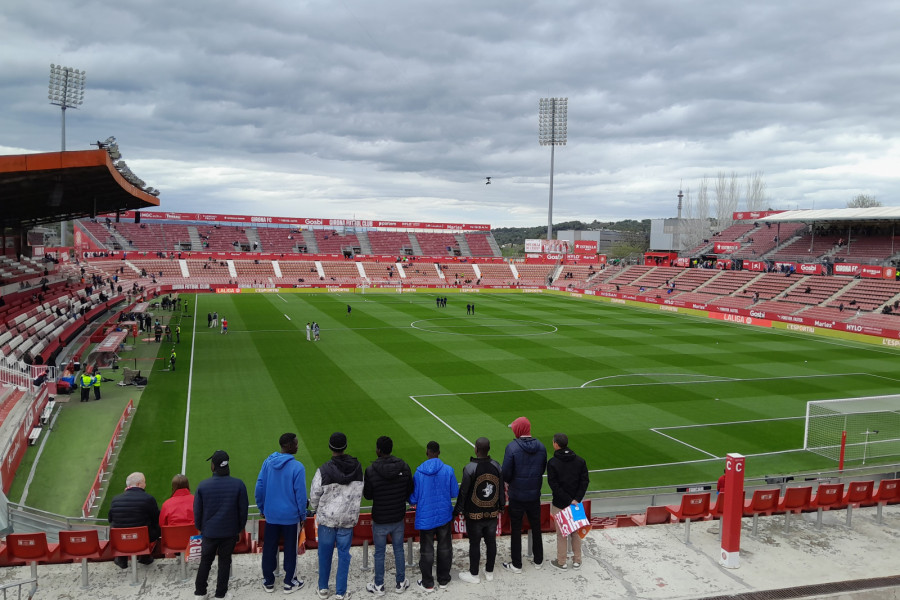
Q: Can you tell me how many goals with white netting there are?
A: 2